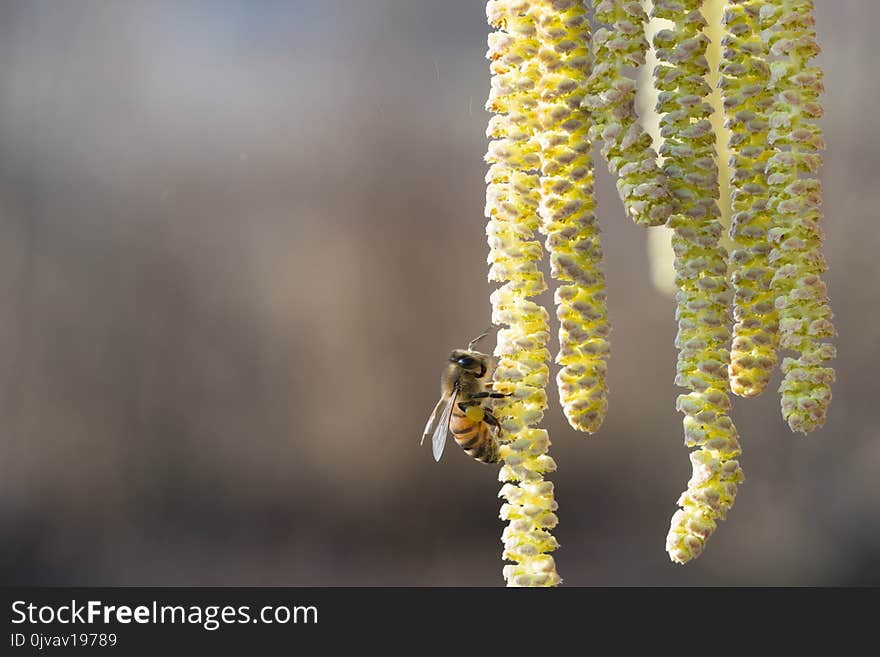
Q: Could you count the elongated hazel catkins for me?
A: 6